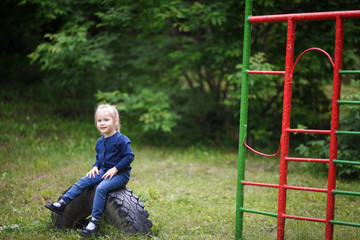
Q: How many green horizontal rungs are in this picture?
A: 7